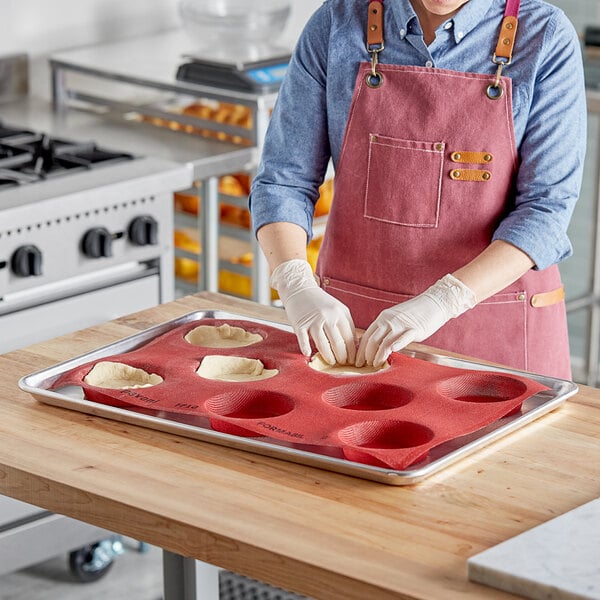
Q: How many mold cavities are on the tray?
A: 8